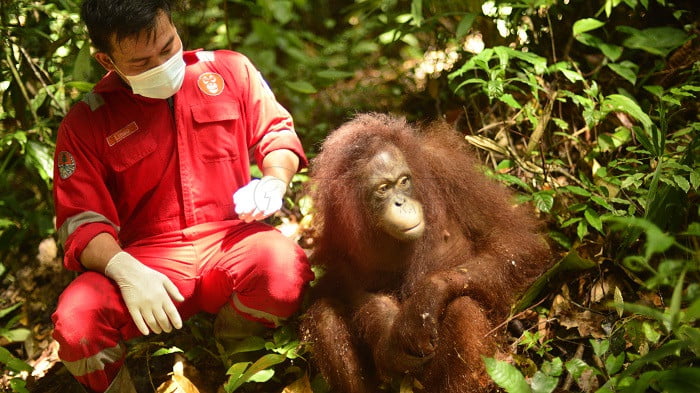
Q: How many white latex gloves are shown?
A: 2